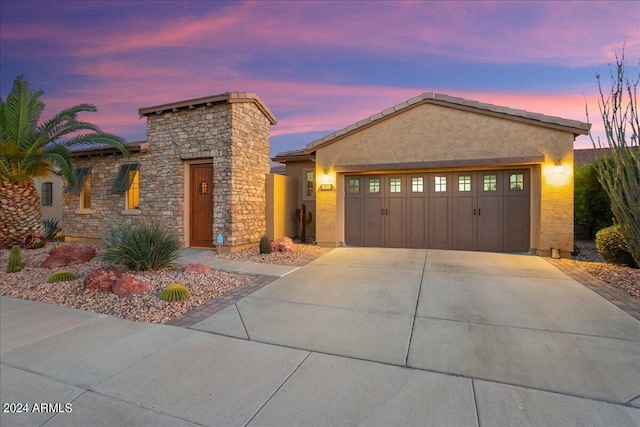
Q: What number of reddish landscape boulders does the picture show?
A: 5